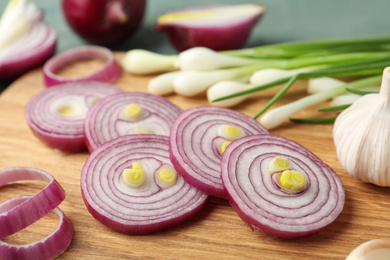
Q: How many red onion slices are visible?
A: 5